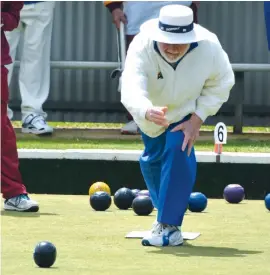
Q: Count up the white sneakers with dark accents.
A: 3